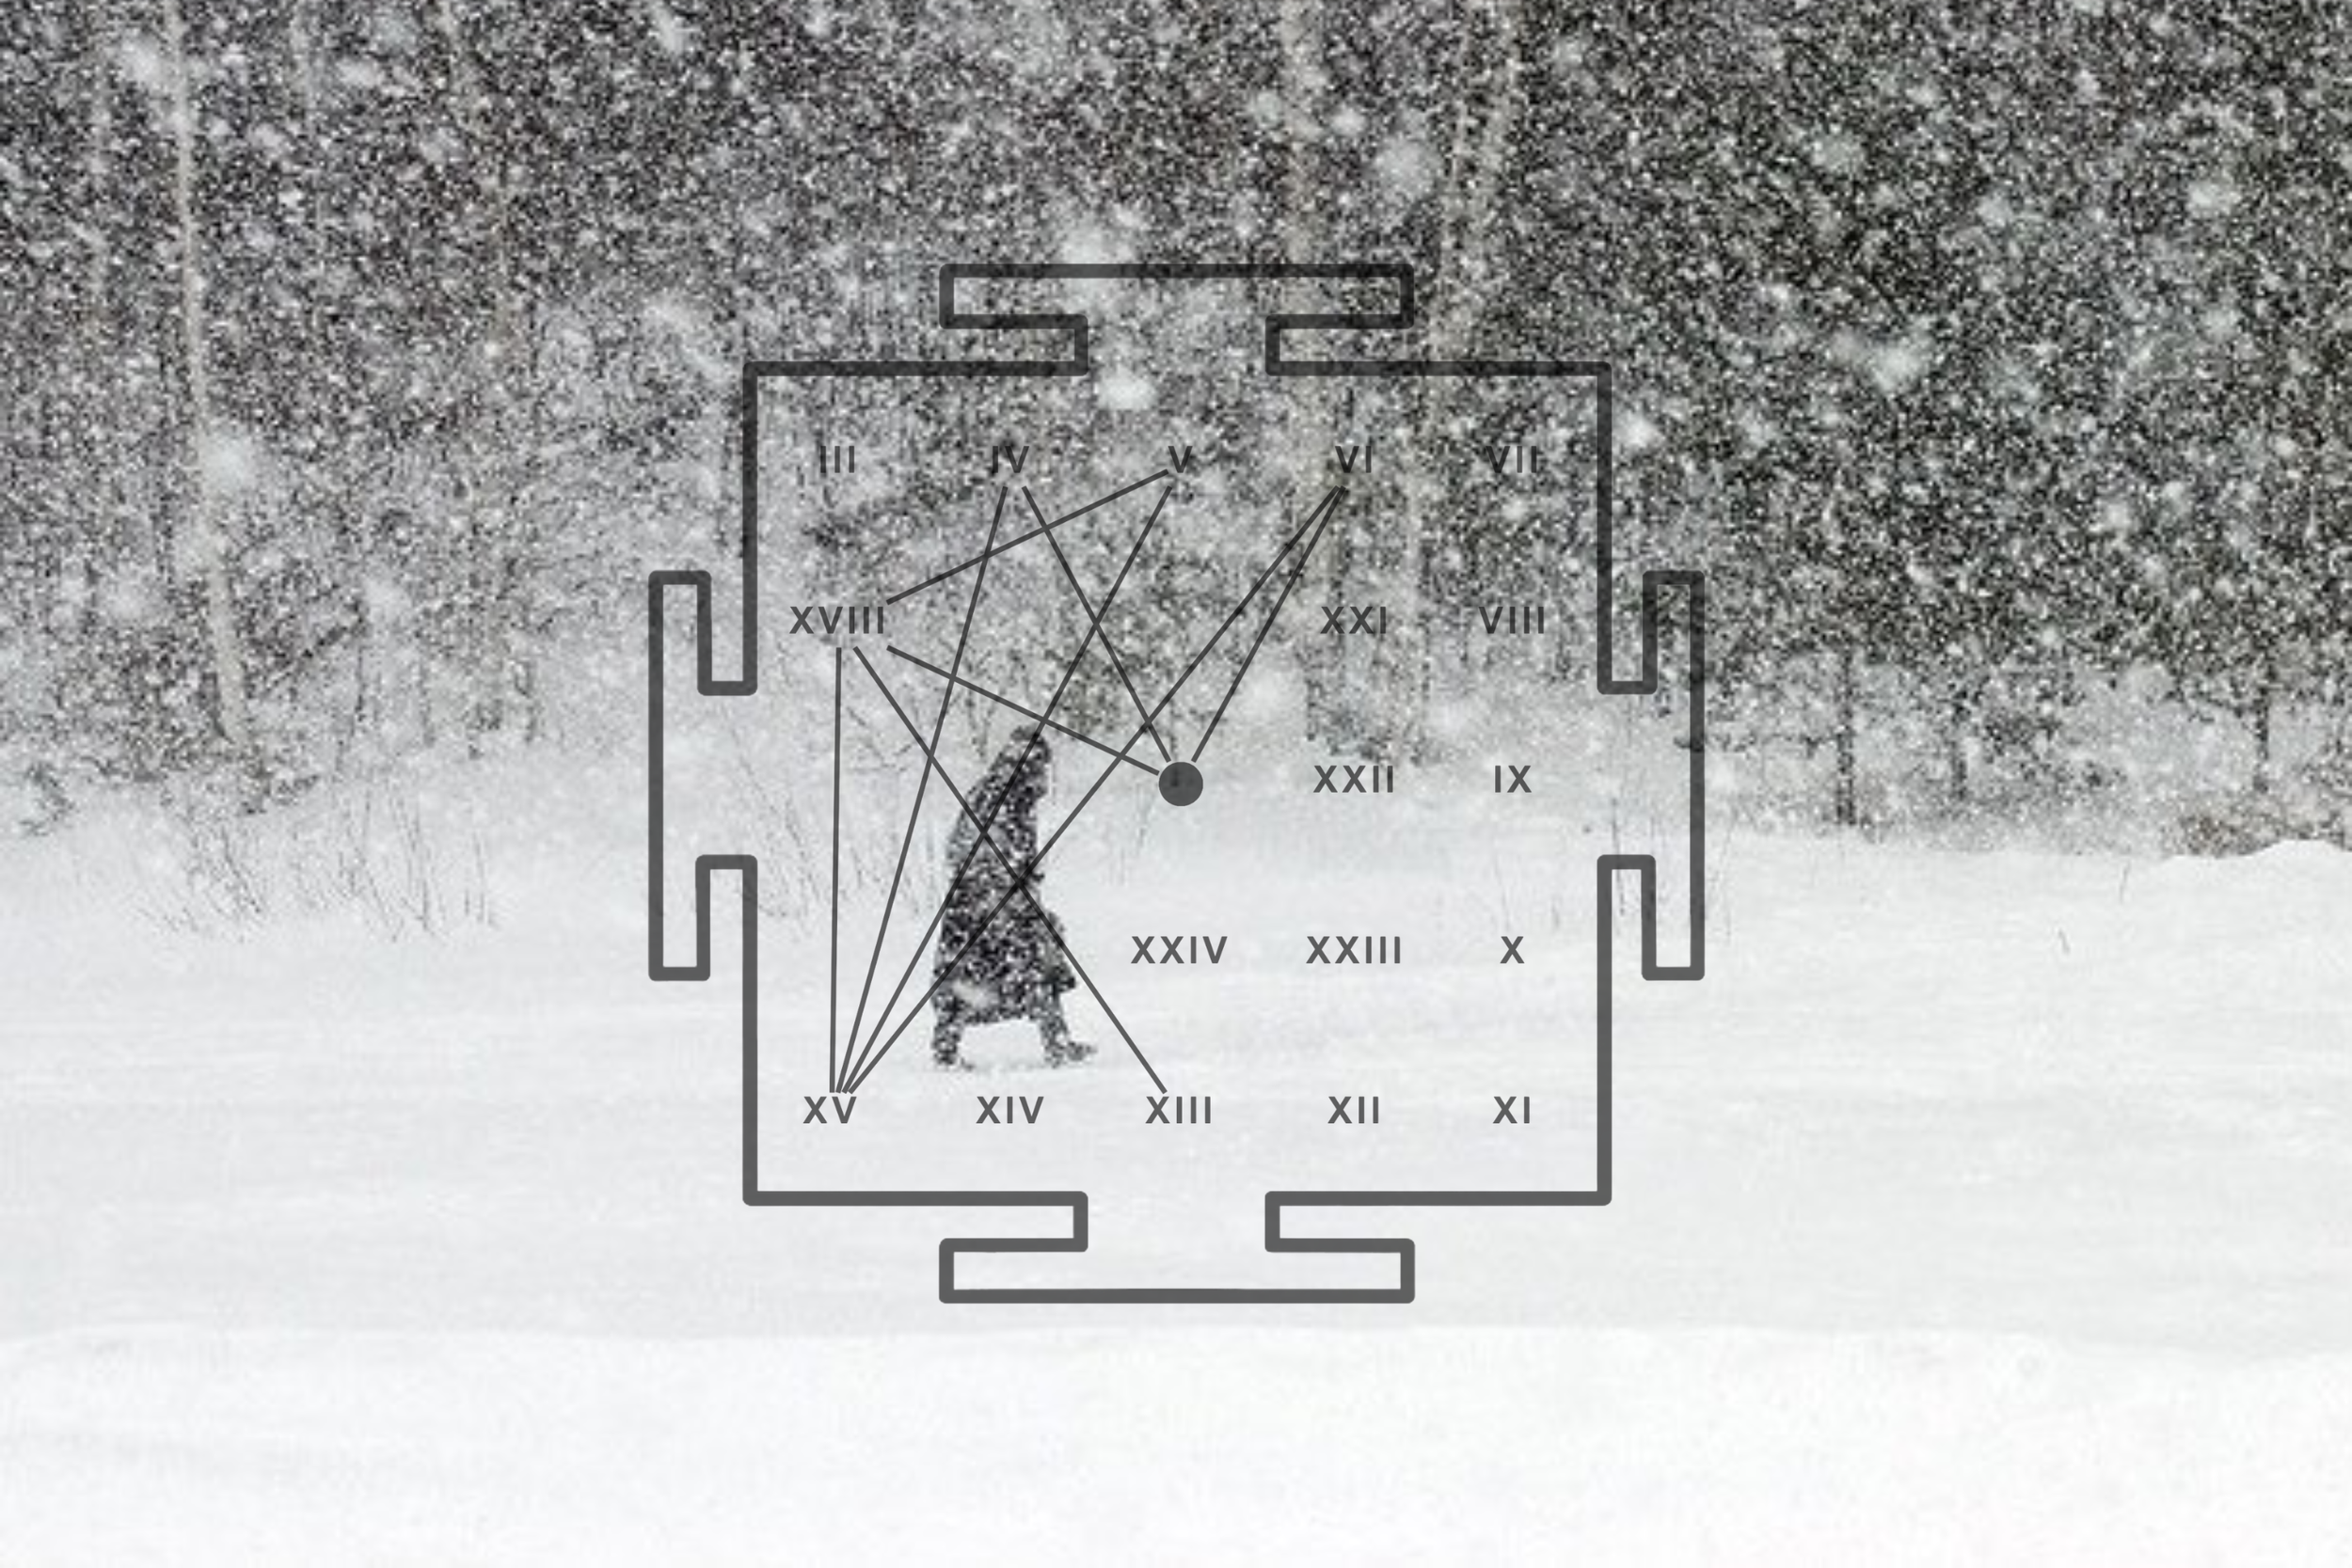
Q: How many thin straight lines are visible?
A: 9